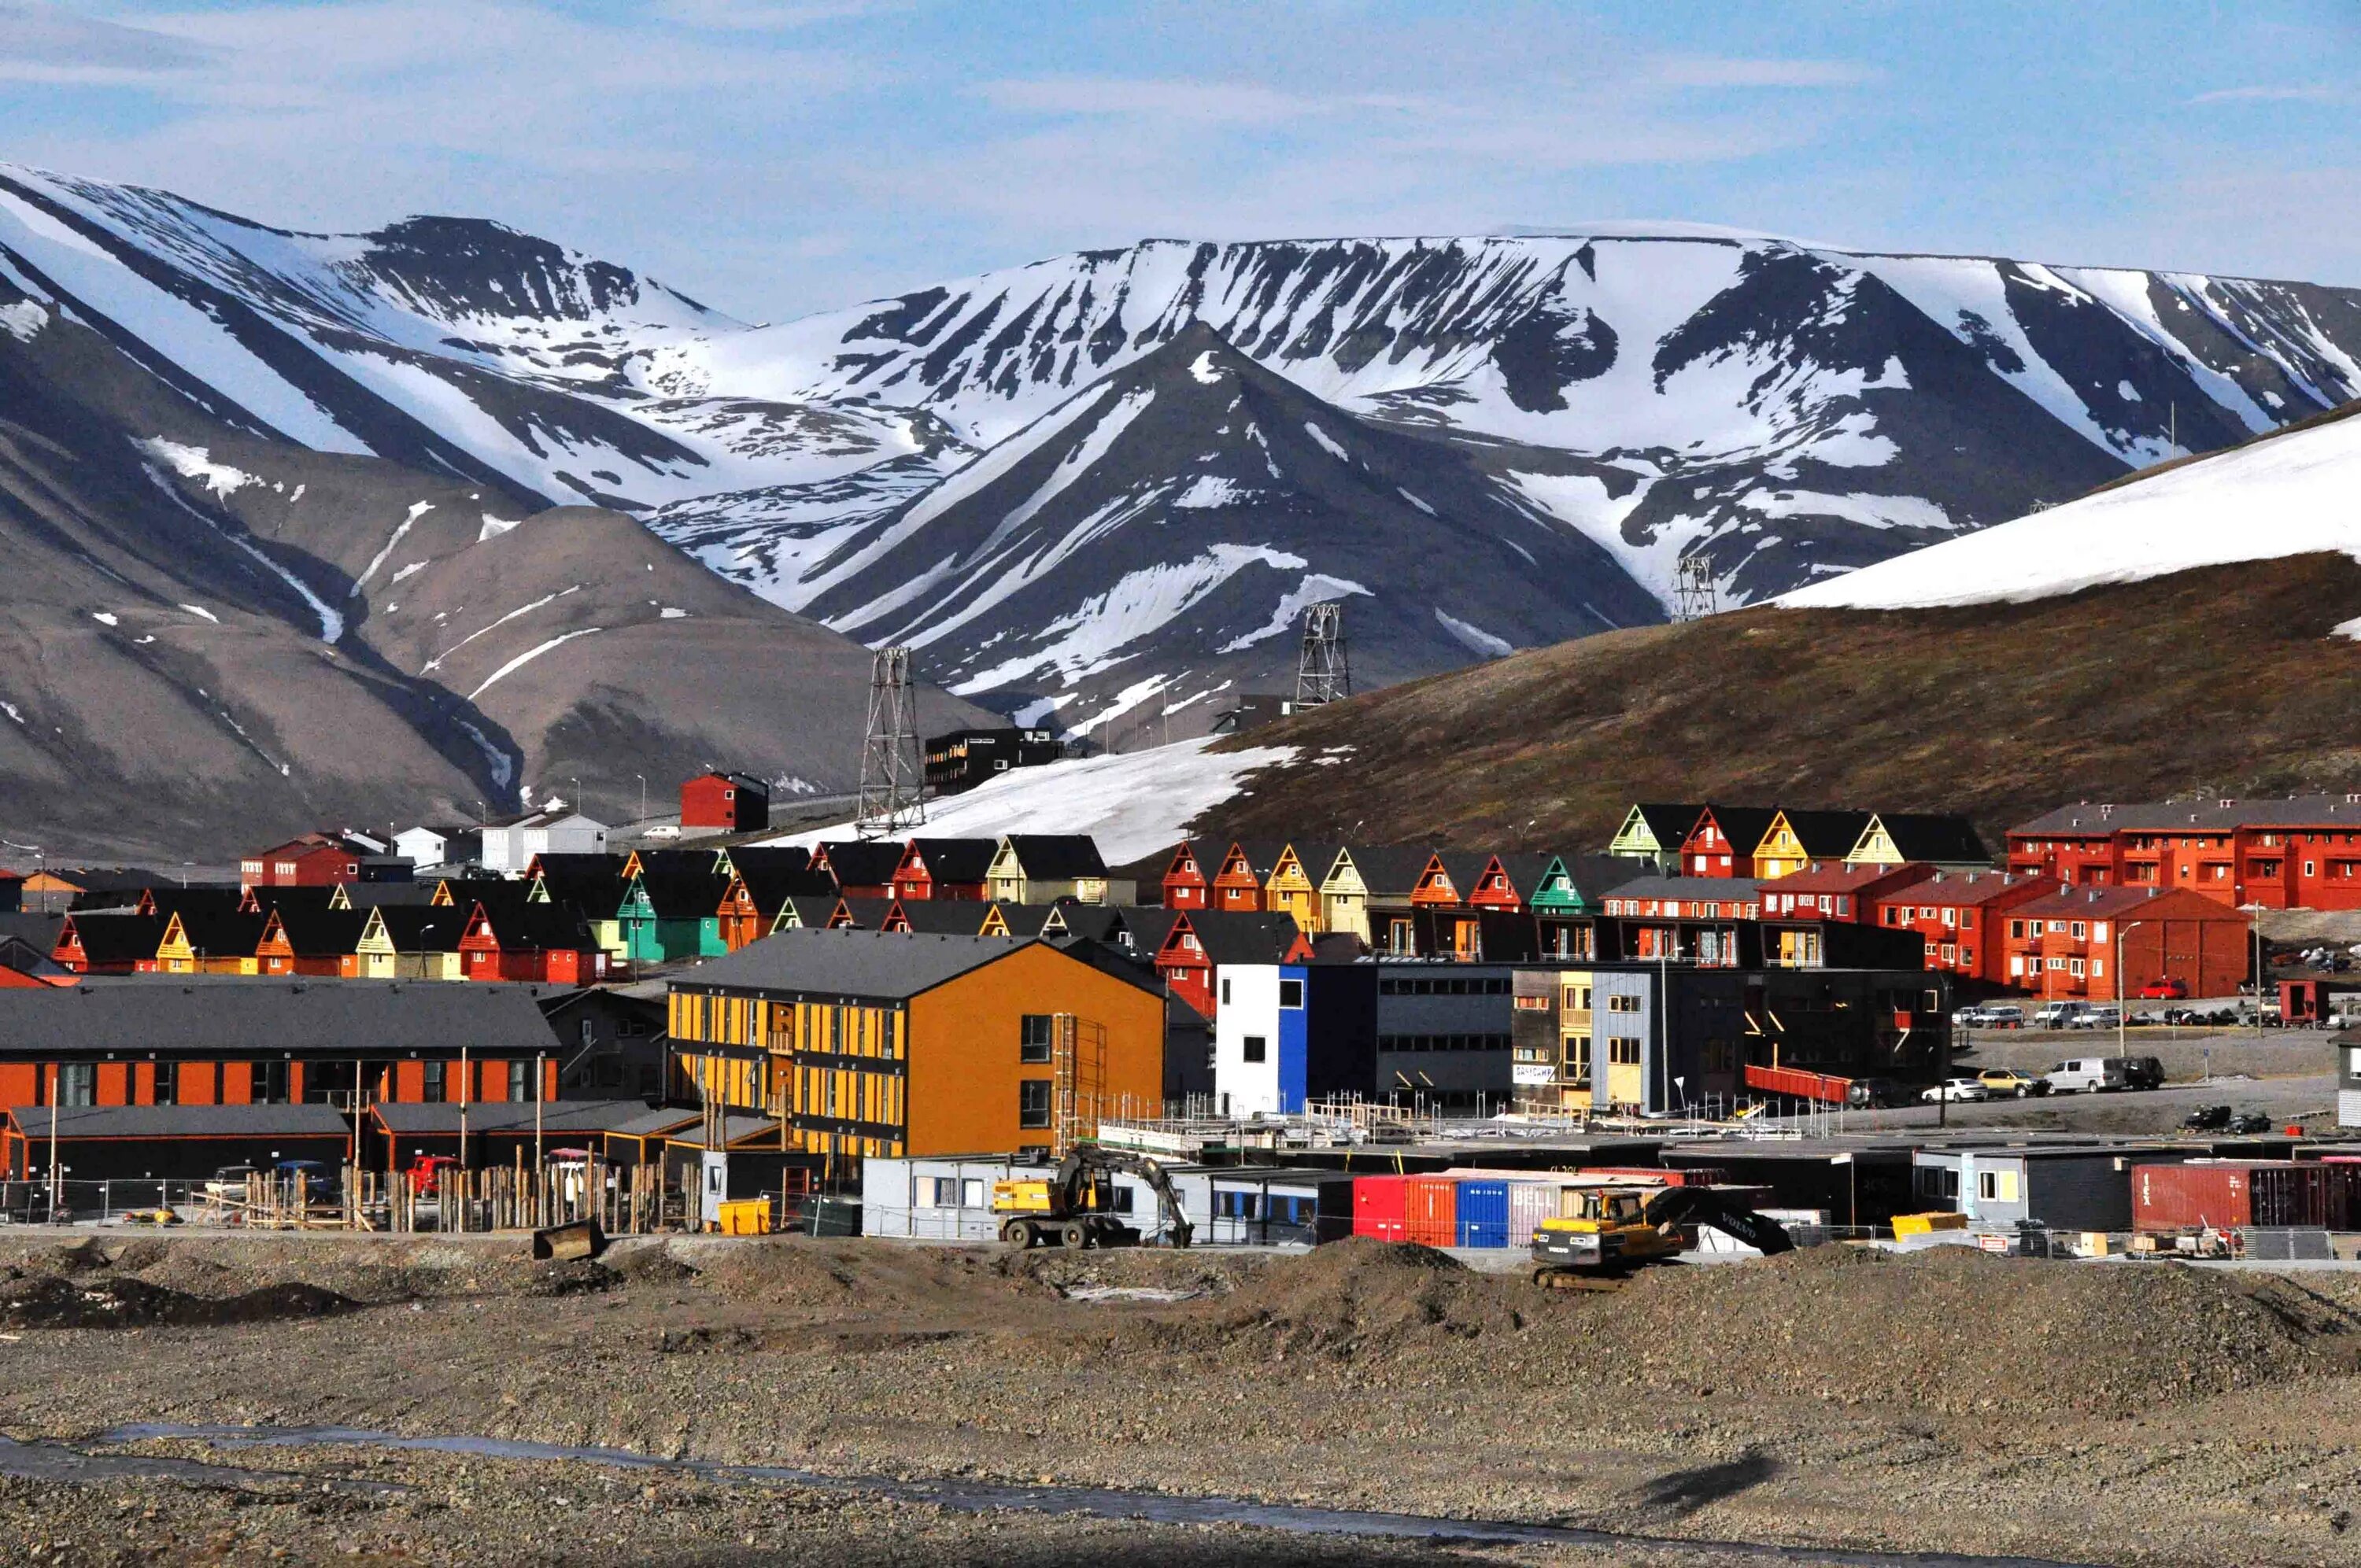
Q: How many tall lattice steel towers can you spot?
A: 3